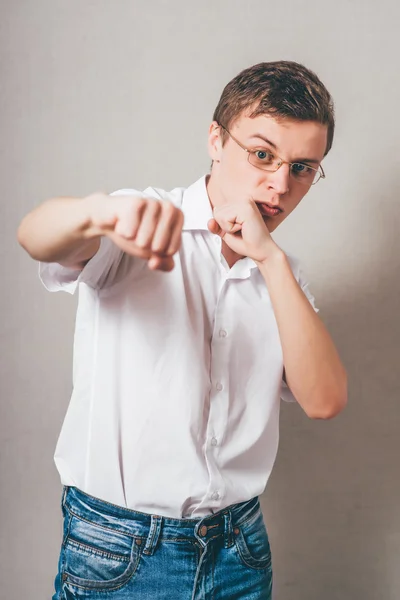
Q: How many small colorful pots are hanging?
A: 0